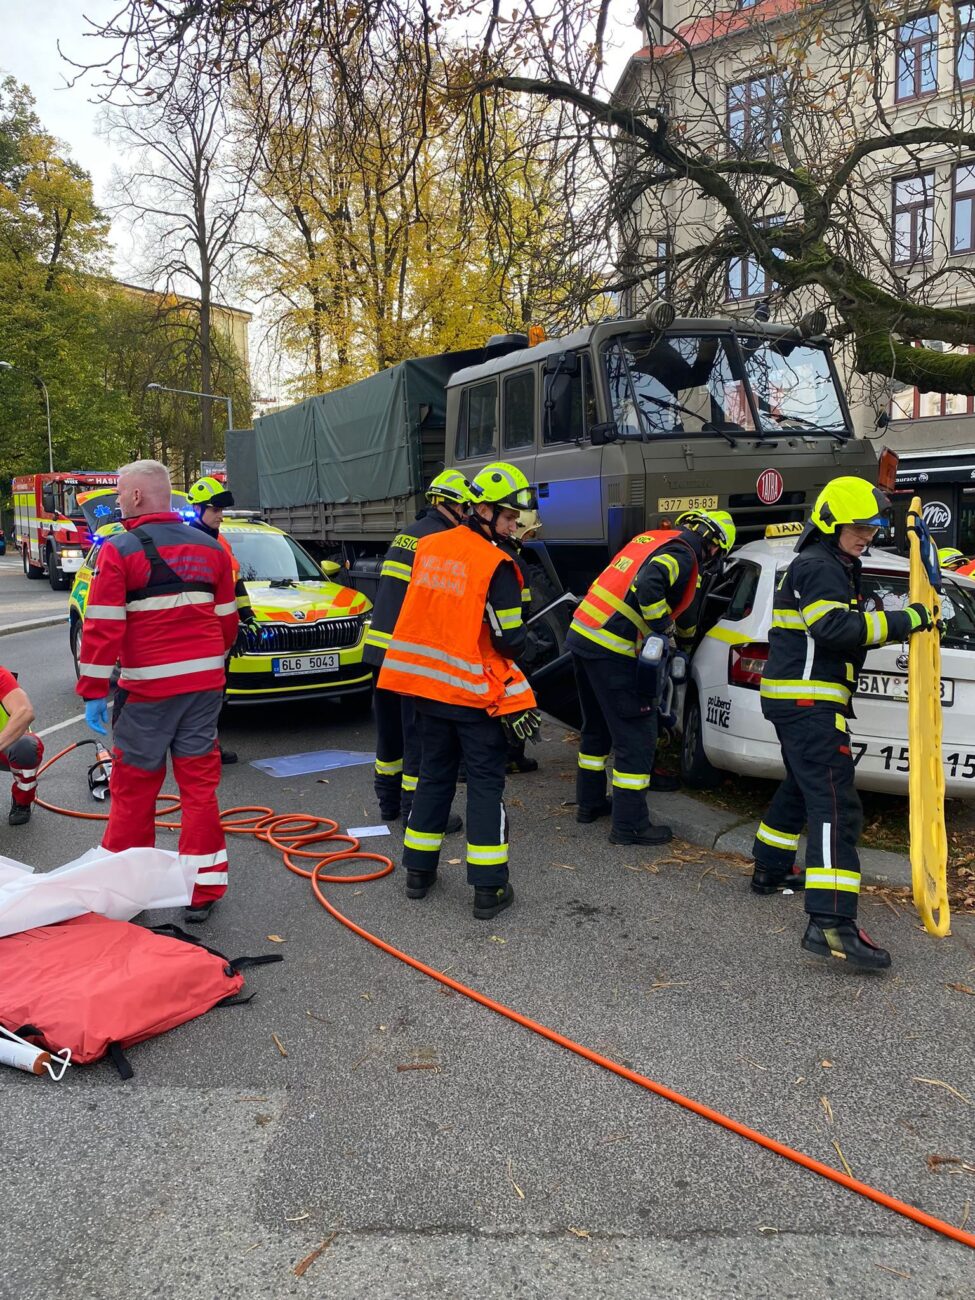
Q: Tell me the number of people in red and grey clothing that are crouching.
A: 1